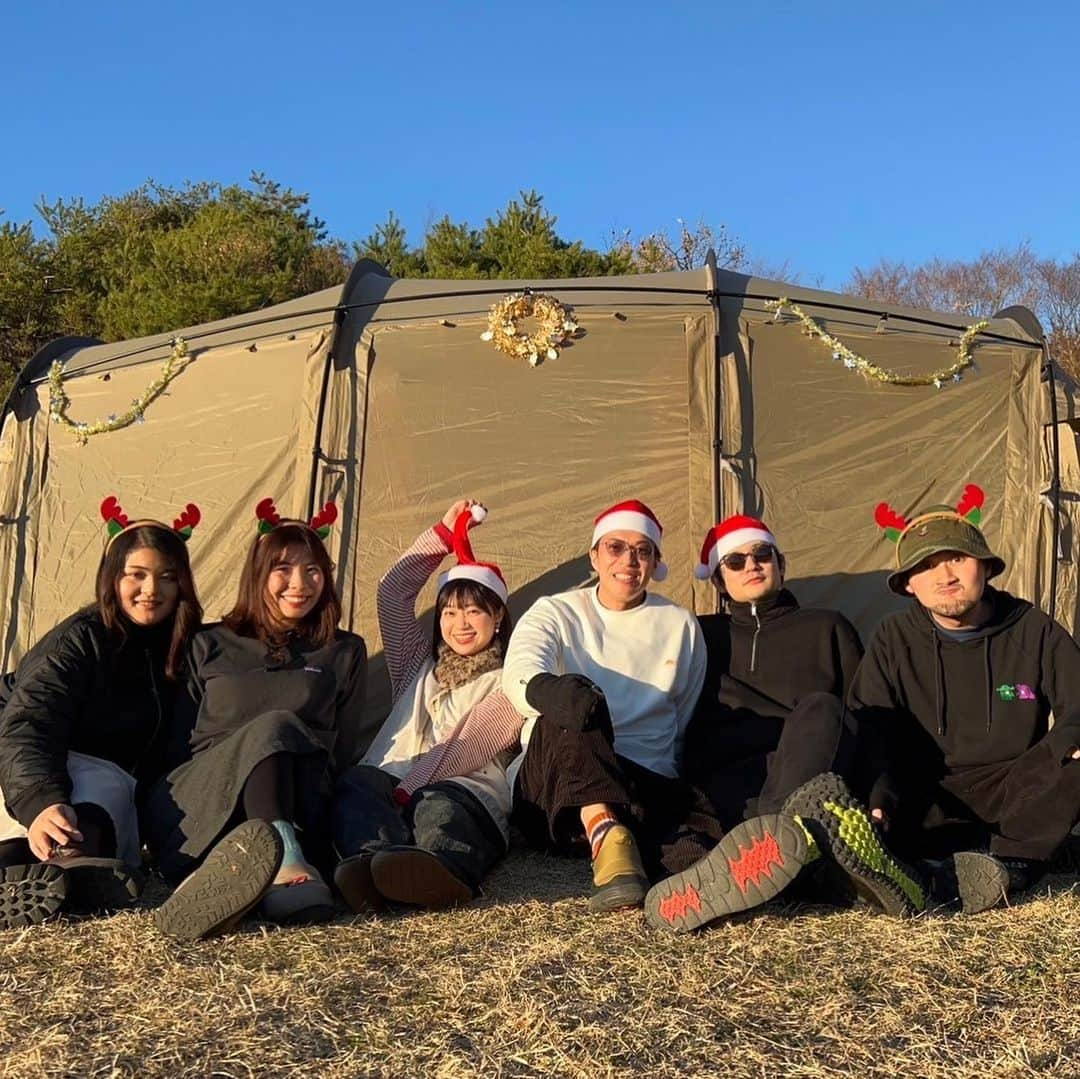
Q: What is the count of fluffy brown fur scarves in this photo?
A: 1